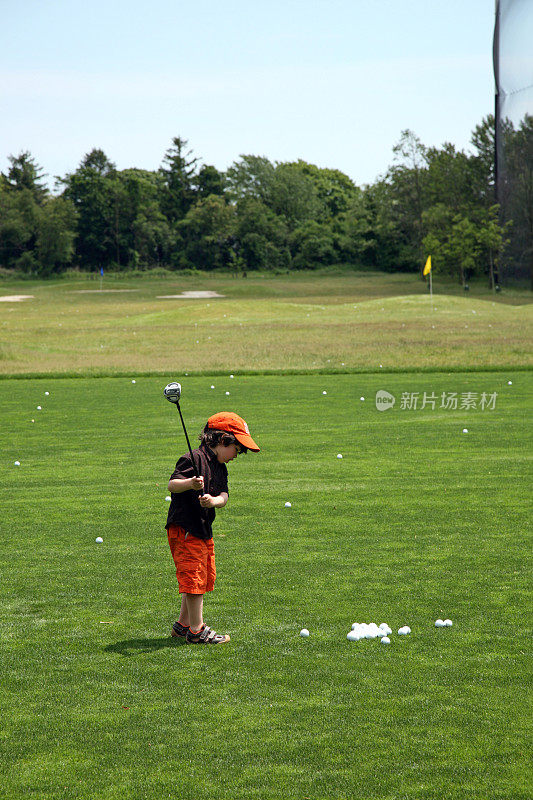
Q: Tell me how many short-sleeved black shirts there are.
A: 1